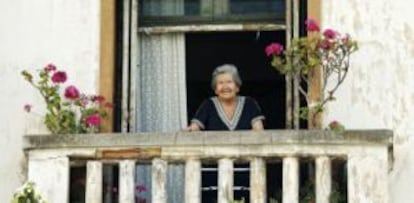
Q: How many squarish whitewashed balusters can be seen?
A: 8